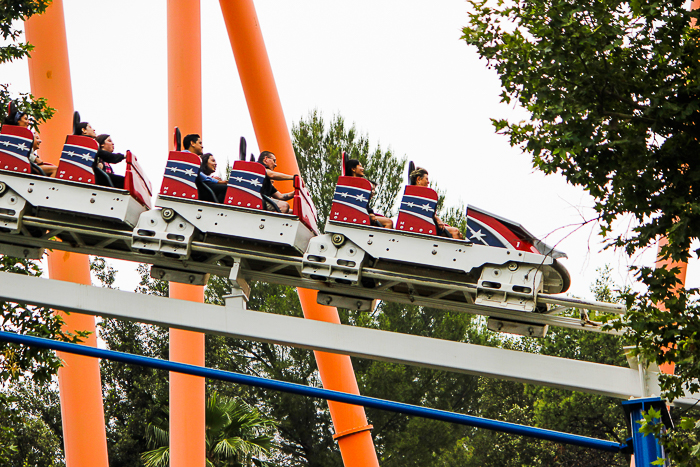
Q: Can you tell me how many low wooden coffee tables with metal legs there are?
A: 0